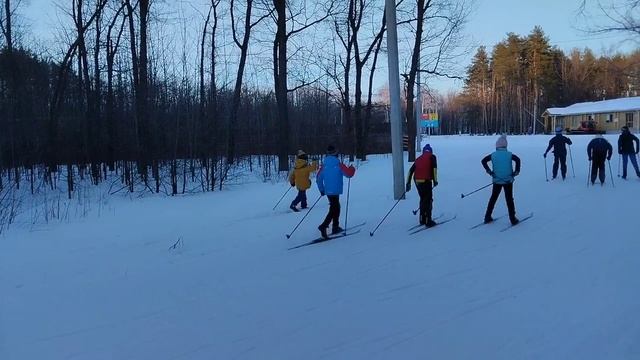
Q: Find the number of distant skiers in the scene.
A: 3